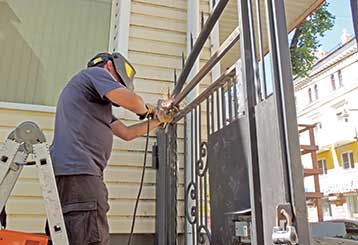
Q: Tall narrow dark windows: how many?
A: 4